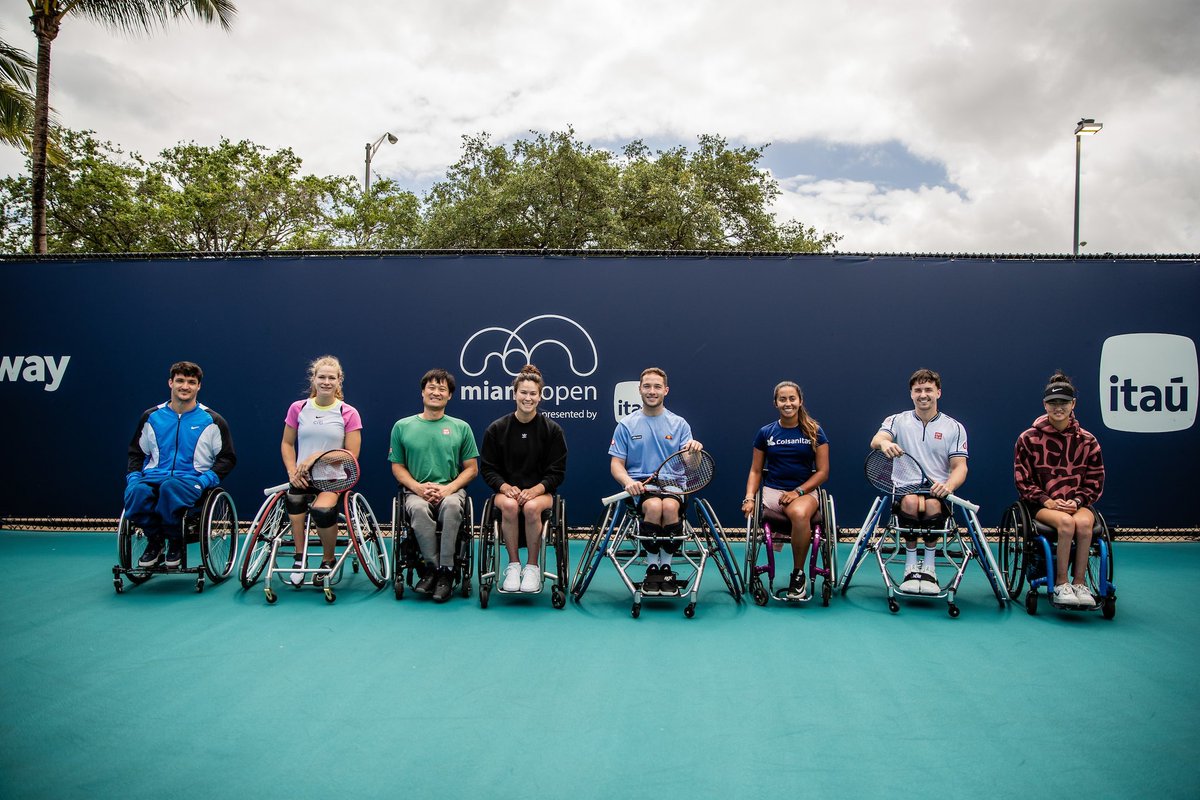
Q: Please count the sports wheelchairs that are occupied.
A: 3